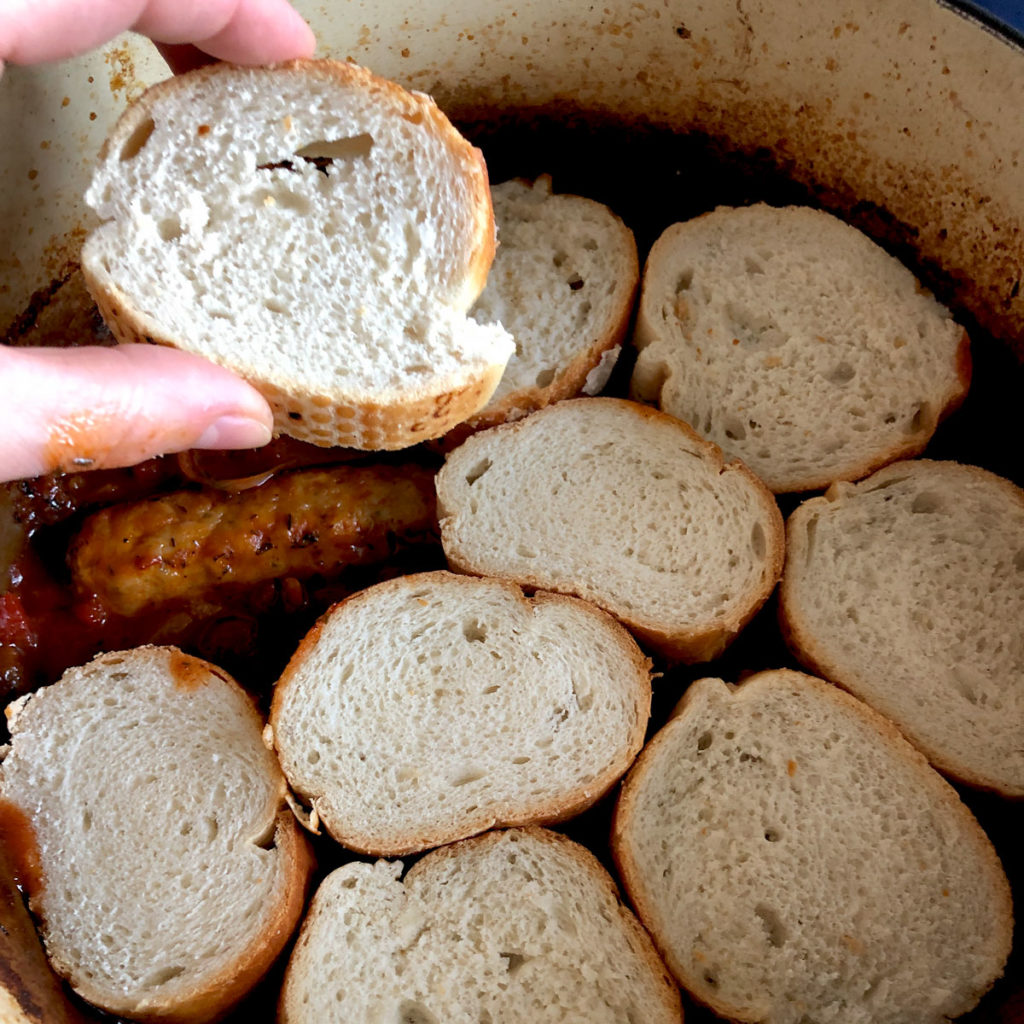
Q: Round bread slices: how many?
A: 9